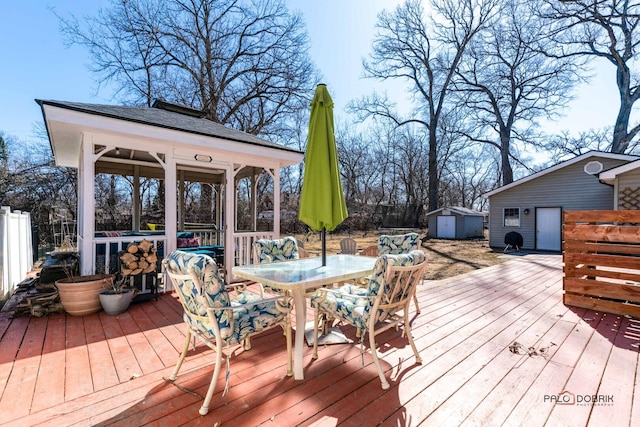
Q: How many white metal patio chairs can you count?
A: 4